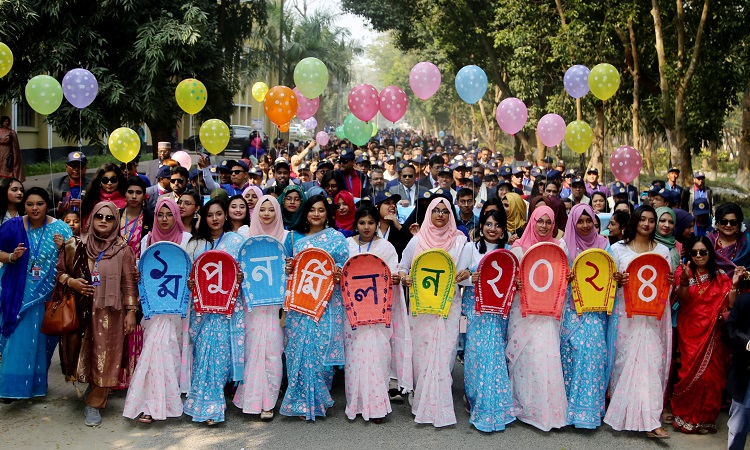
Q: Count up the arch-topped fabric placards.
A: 10